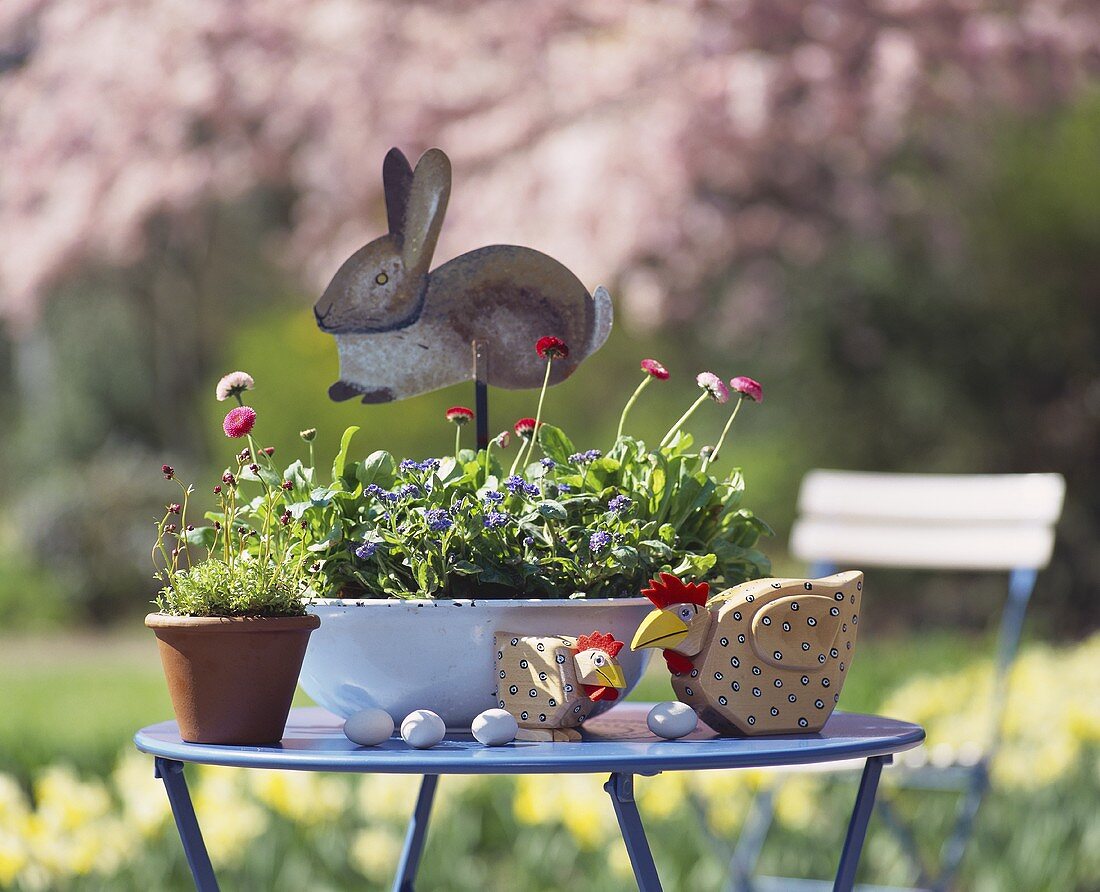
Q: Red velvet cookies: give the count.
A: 0